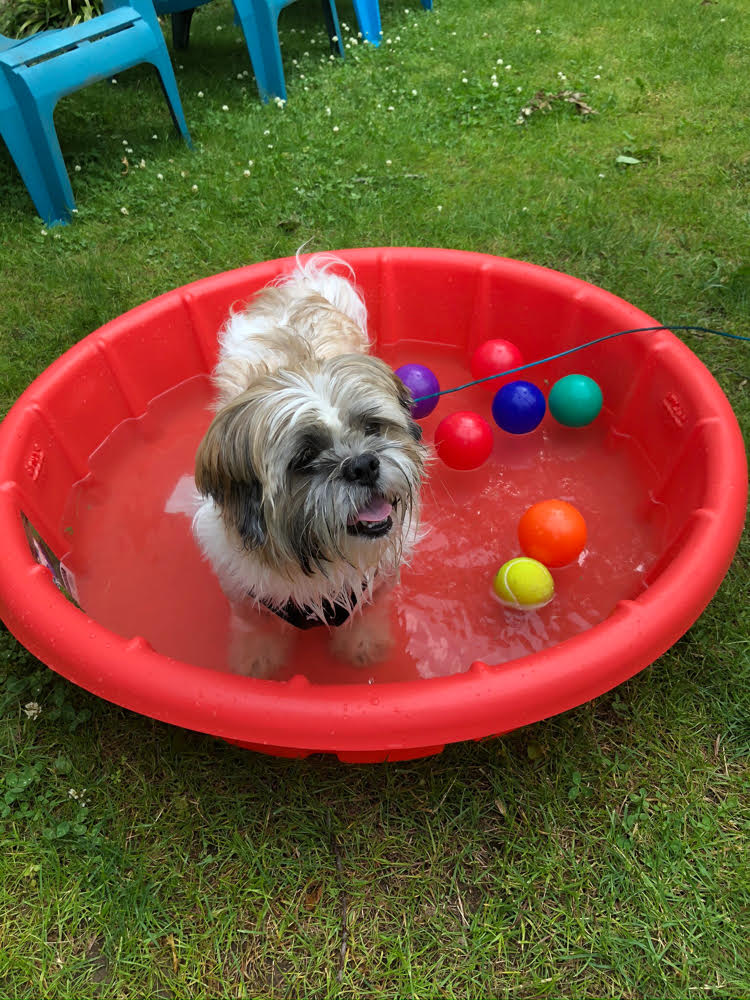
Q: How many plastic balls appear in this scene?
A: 6